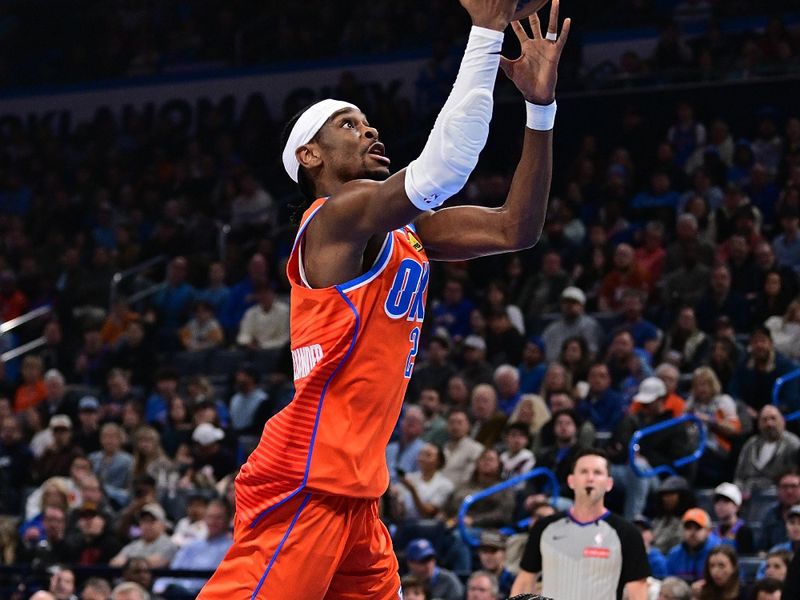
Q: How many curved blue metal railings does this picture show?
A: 3